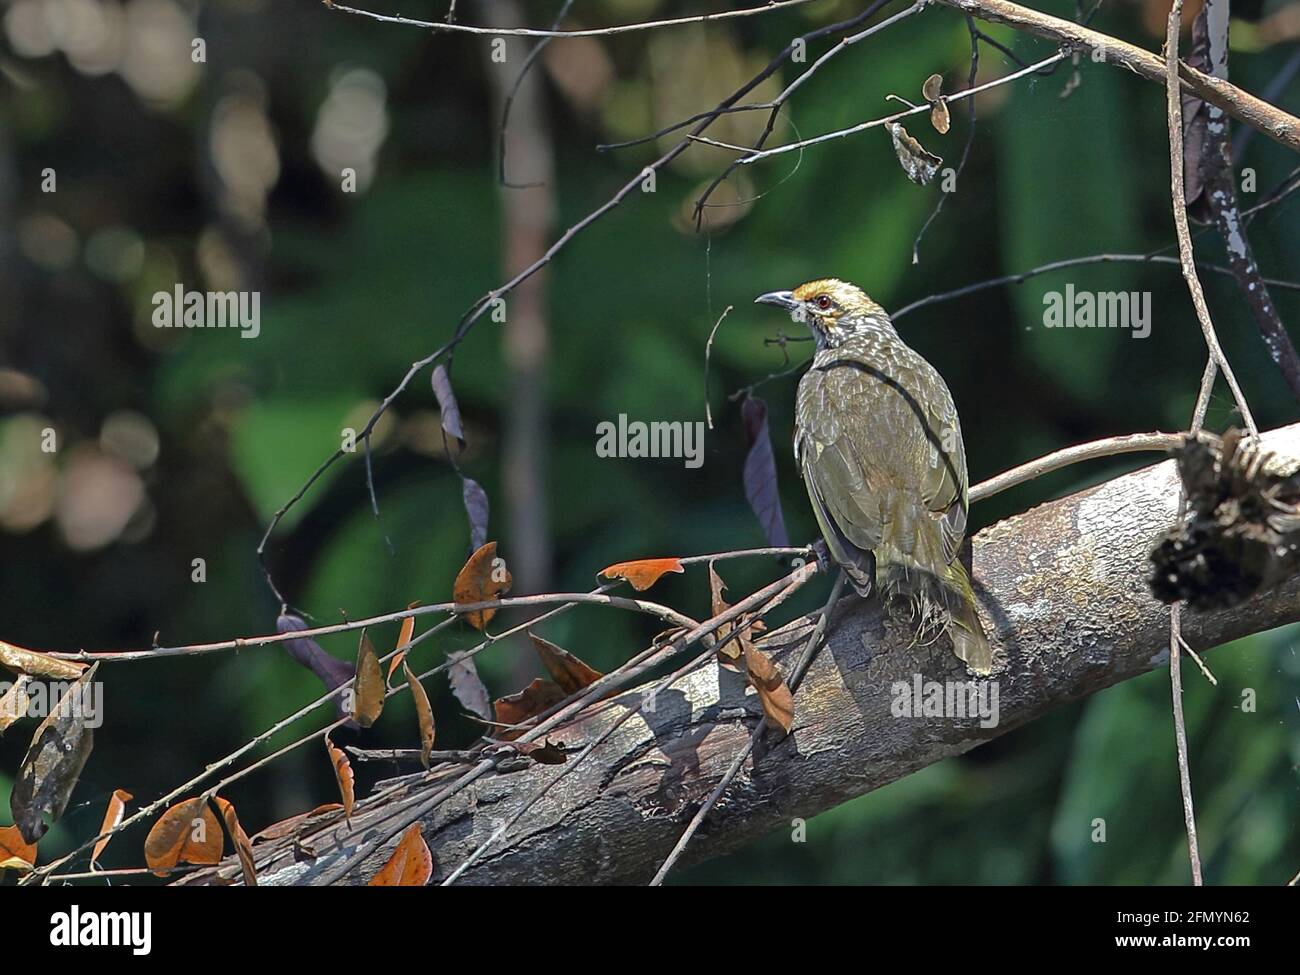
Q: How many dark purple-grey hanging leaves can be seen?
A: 4